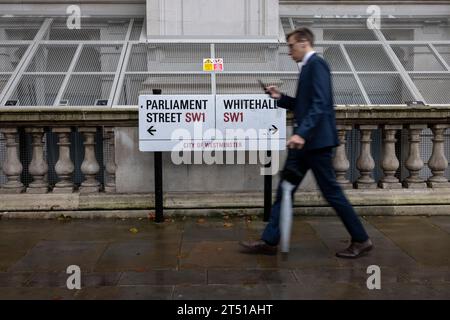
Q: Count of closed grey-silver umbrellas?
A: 1